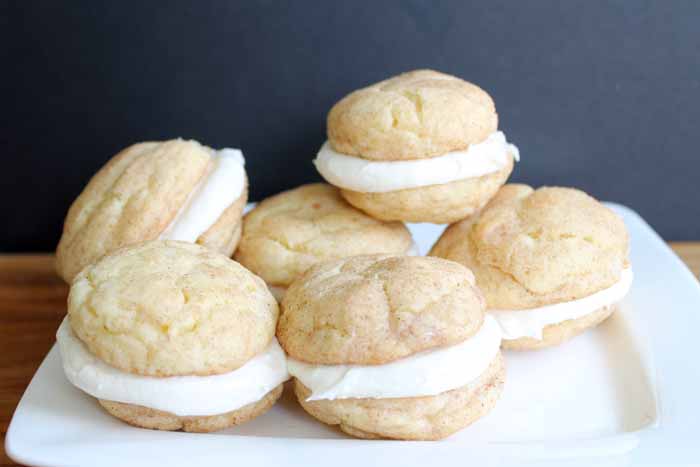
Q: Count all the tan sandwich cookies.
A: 6